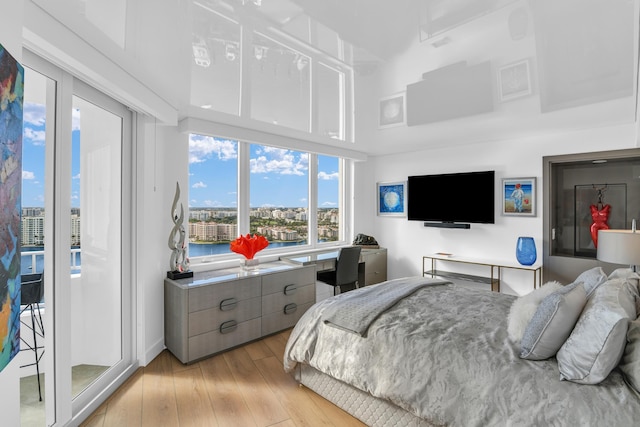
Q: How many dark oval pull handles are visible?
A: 4